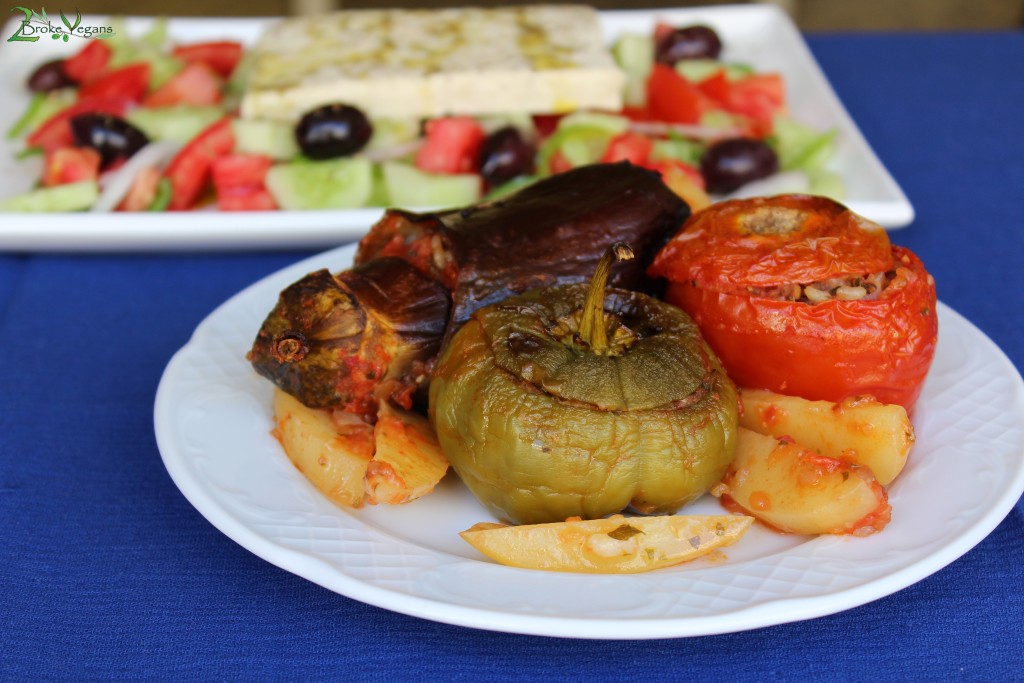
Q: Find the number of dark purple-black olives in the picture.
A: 6